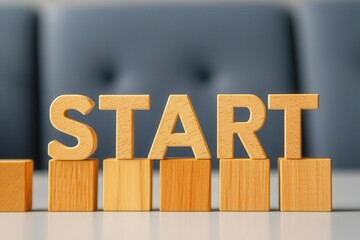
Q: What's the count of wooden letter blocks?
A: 5